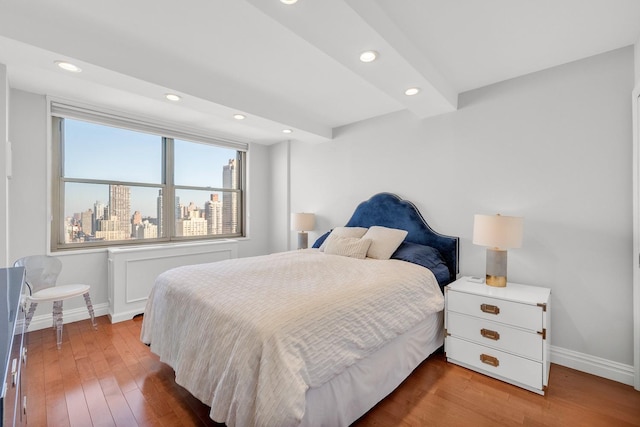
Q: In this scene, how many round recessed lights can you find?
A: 7